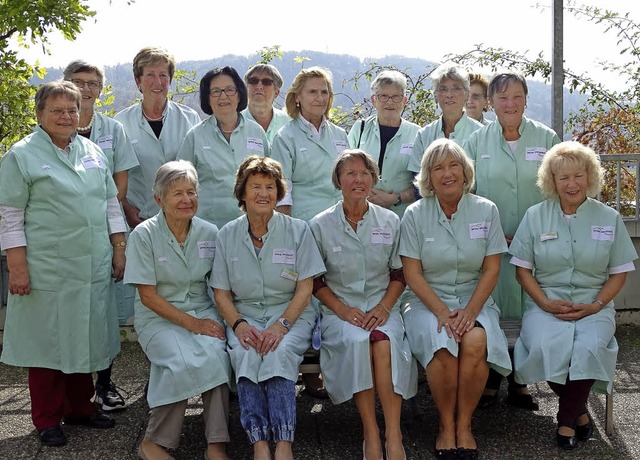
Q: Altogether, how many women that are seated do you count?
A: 5